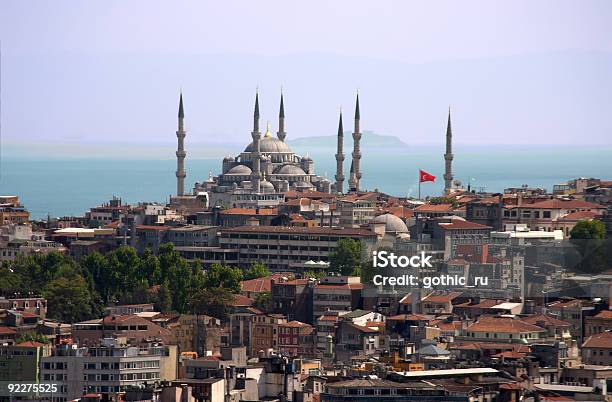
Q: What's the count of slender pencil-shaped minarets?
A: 6